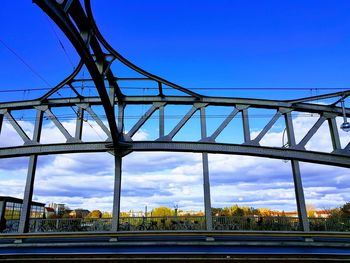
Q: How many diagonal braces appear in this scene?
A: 8